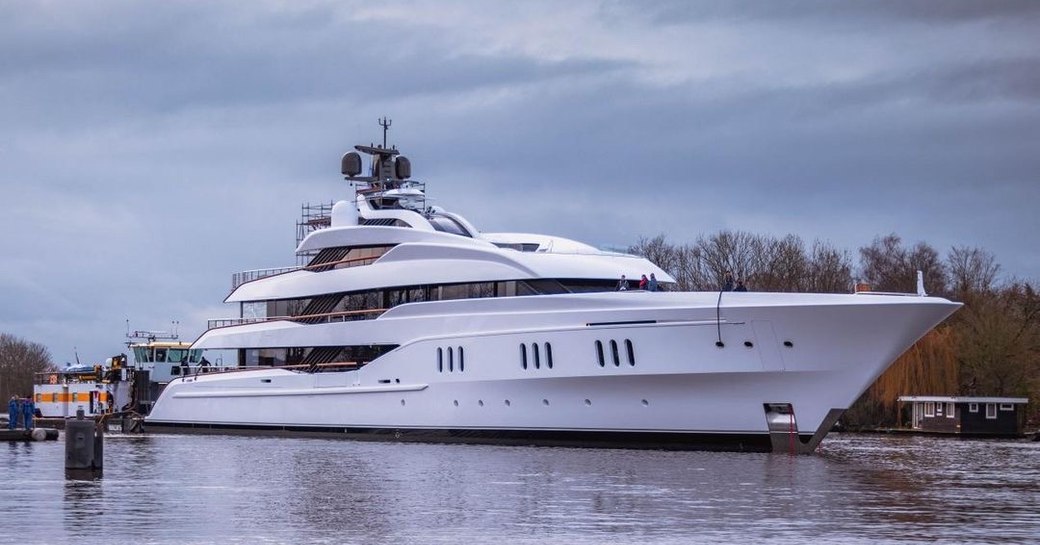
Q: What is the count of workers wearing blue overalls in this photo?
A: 2